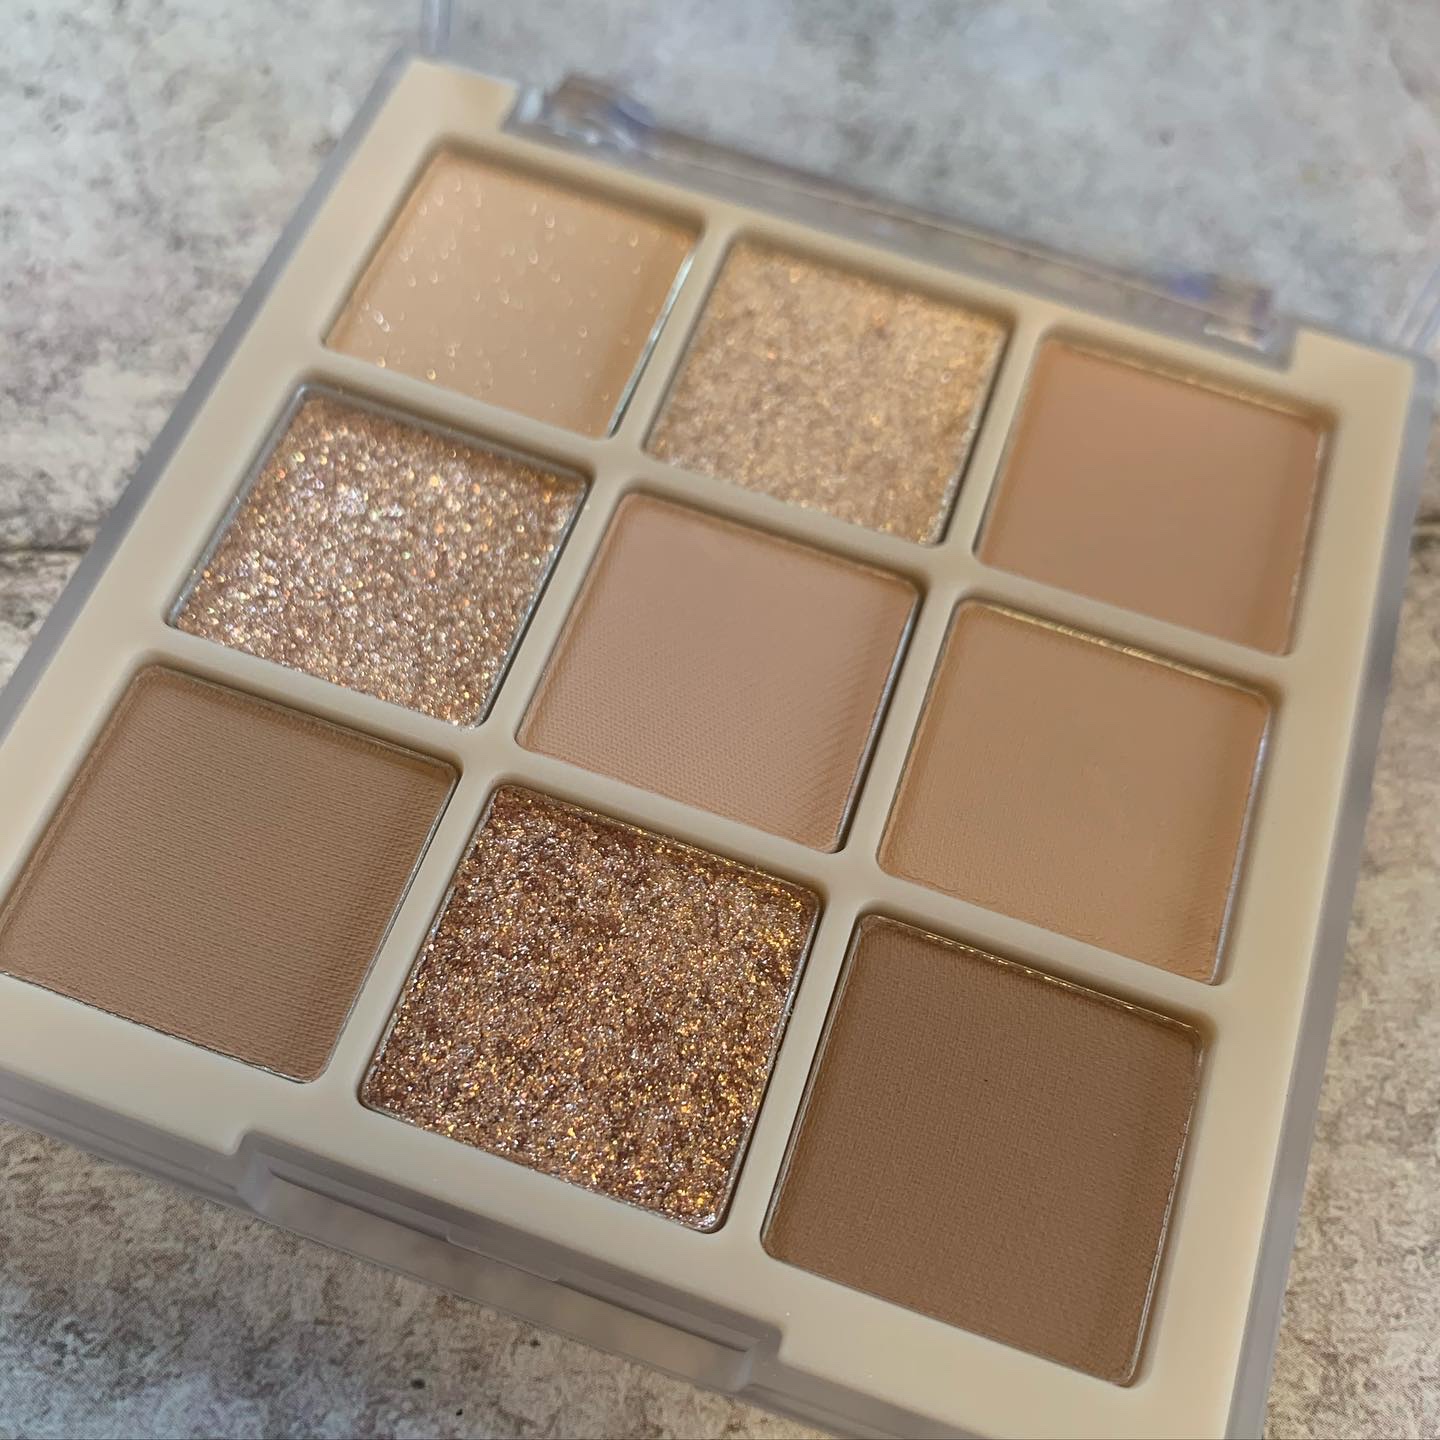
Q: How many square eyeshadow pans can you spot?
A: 9